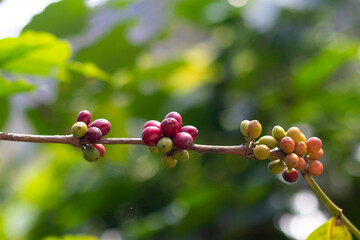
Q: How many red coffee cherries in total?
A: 11